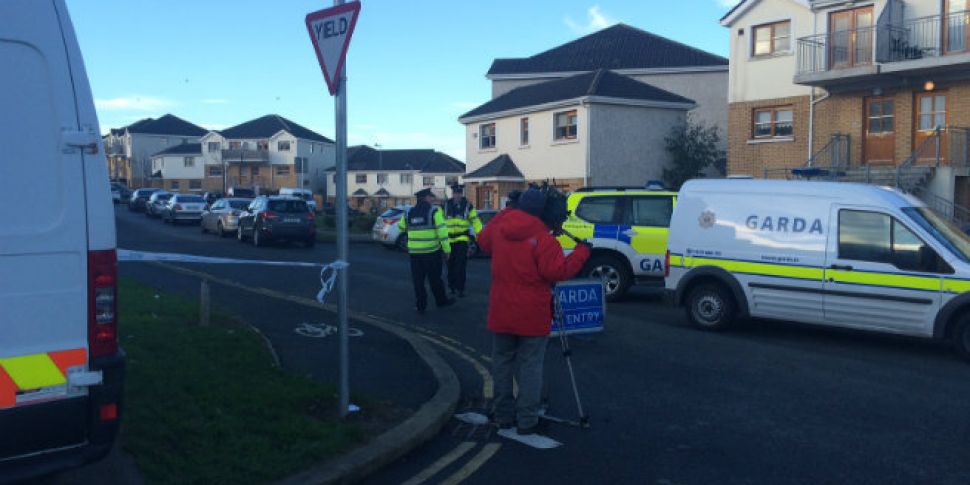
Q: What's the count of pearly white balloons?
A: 0